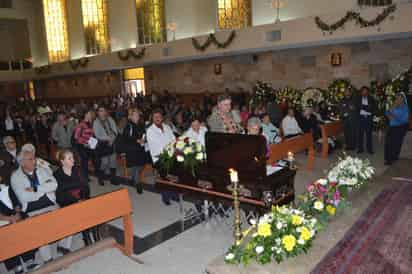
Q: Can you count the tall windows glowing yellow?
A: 4